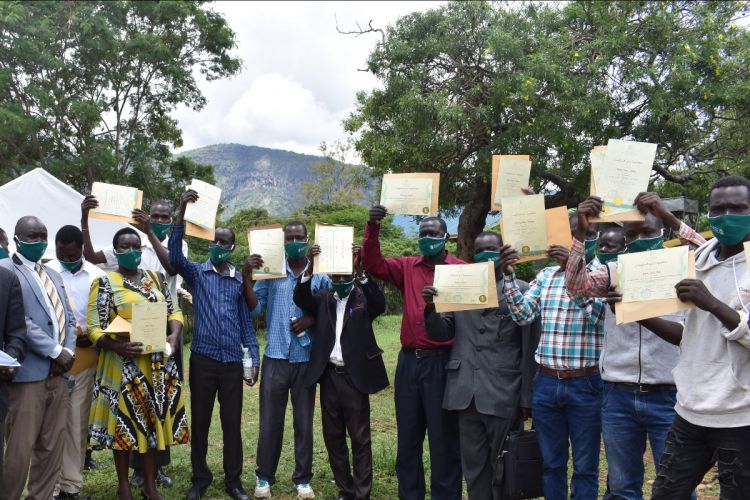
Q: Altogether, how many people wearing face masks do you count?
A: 14